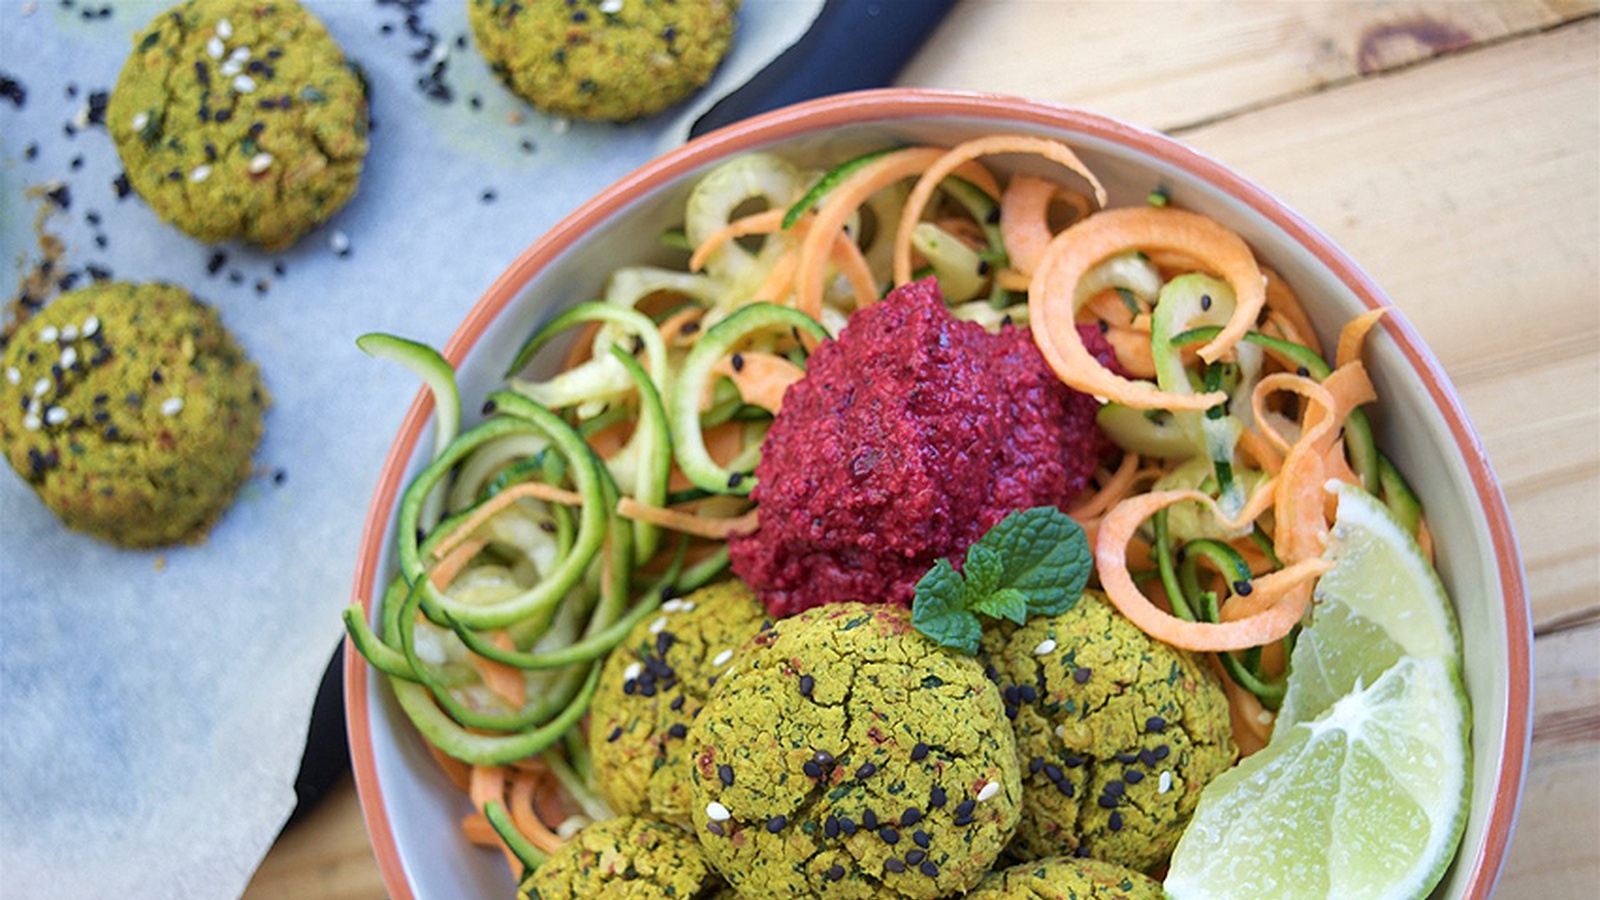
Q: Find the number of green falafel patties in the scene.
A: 8